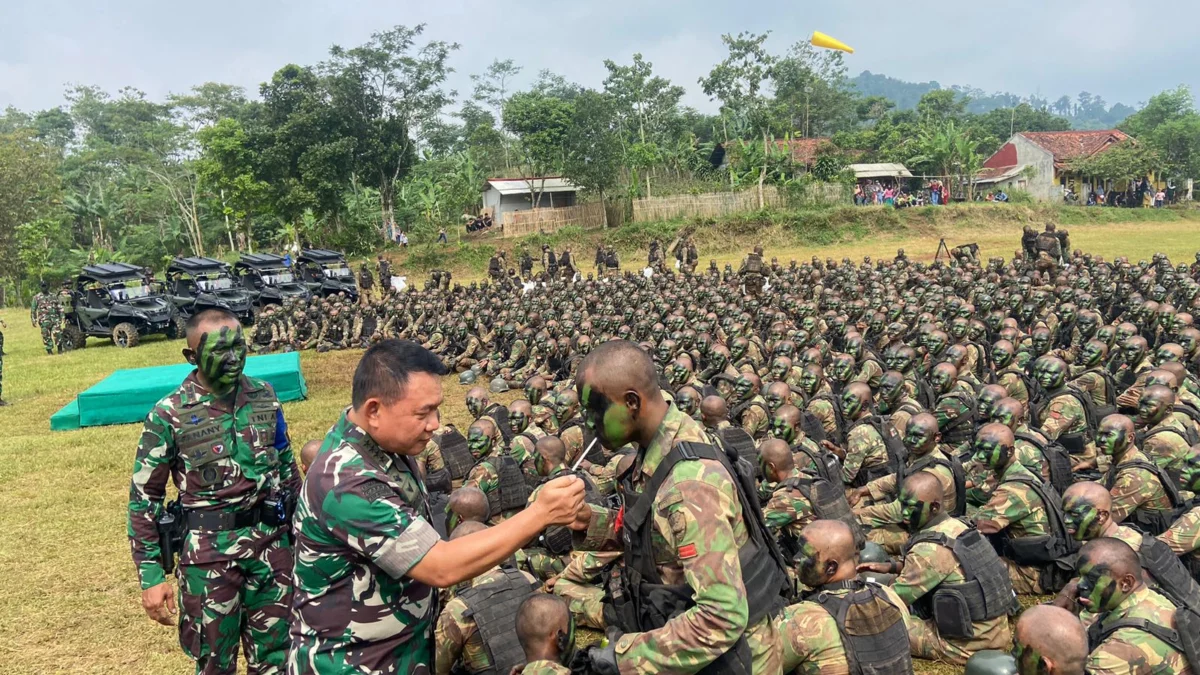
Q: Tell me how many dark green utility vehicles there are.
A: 4